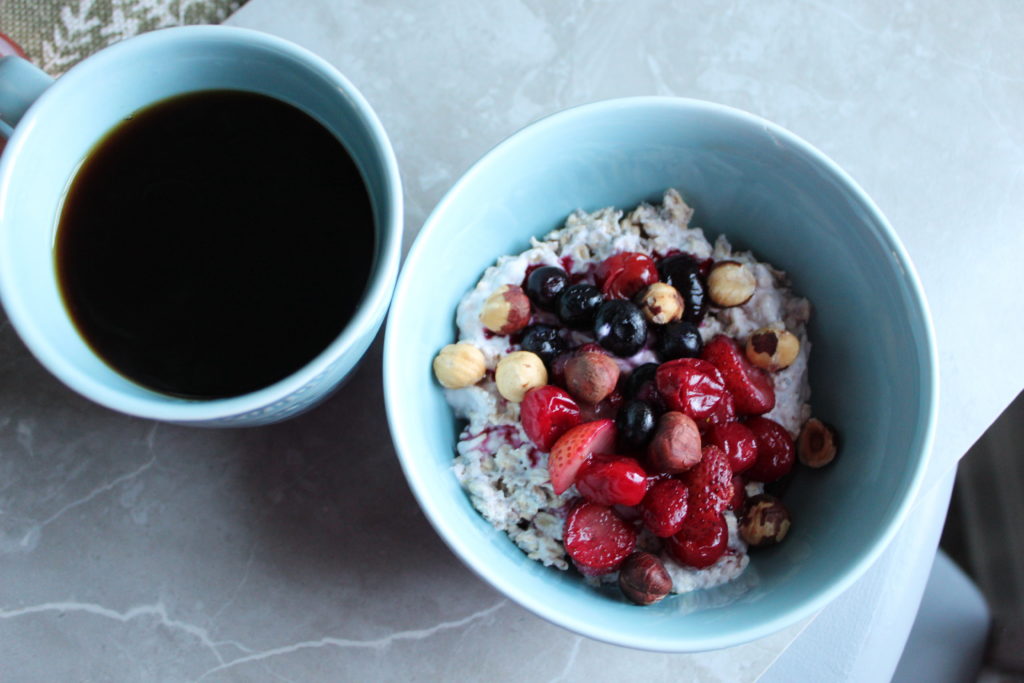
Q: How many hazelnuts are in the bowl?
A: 11